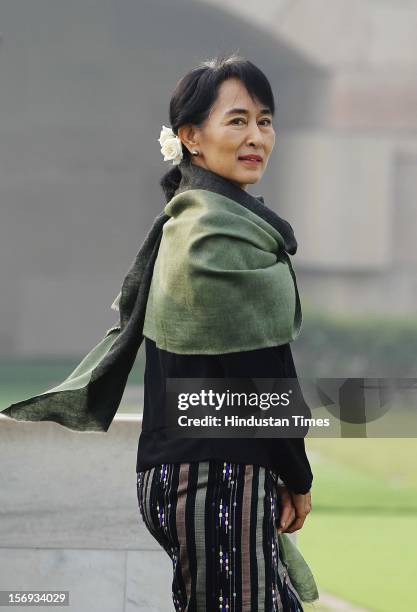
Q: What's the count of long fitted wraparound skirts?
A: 1